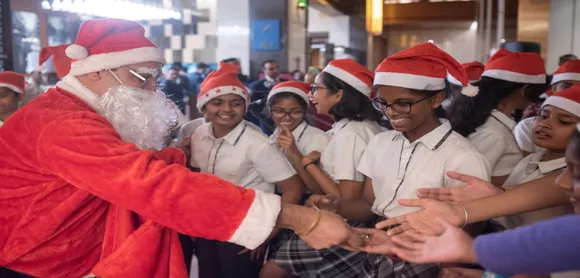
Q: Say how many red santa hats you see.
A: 11